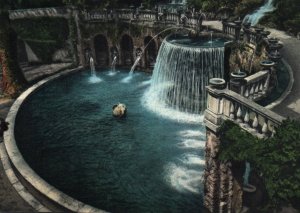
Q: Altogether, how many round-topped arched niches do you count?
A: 3